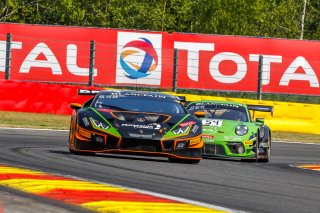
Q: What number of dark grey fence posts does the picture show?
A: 4